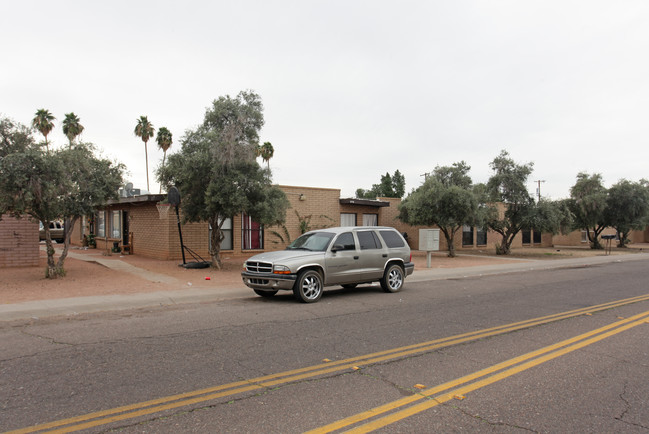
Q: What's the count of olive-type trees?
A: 6